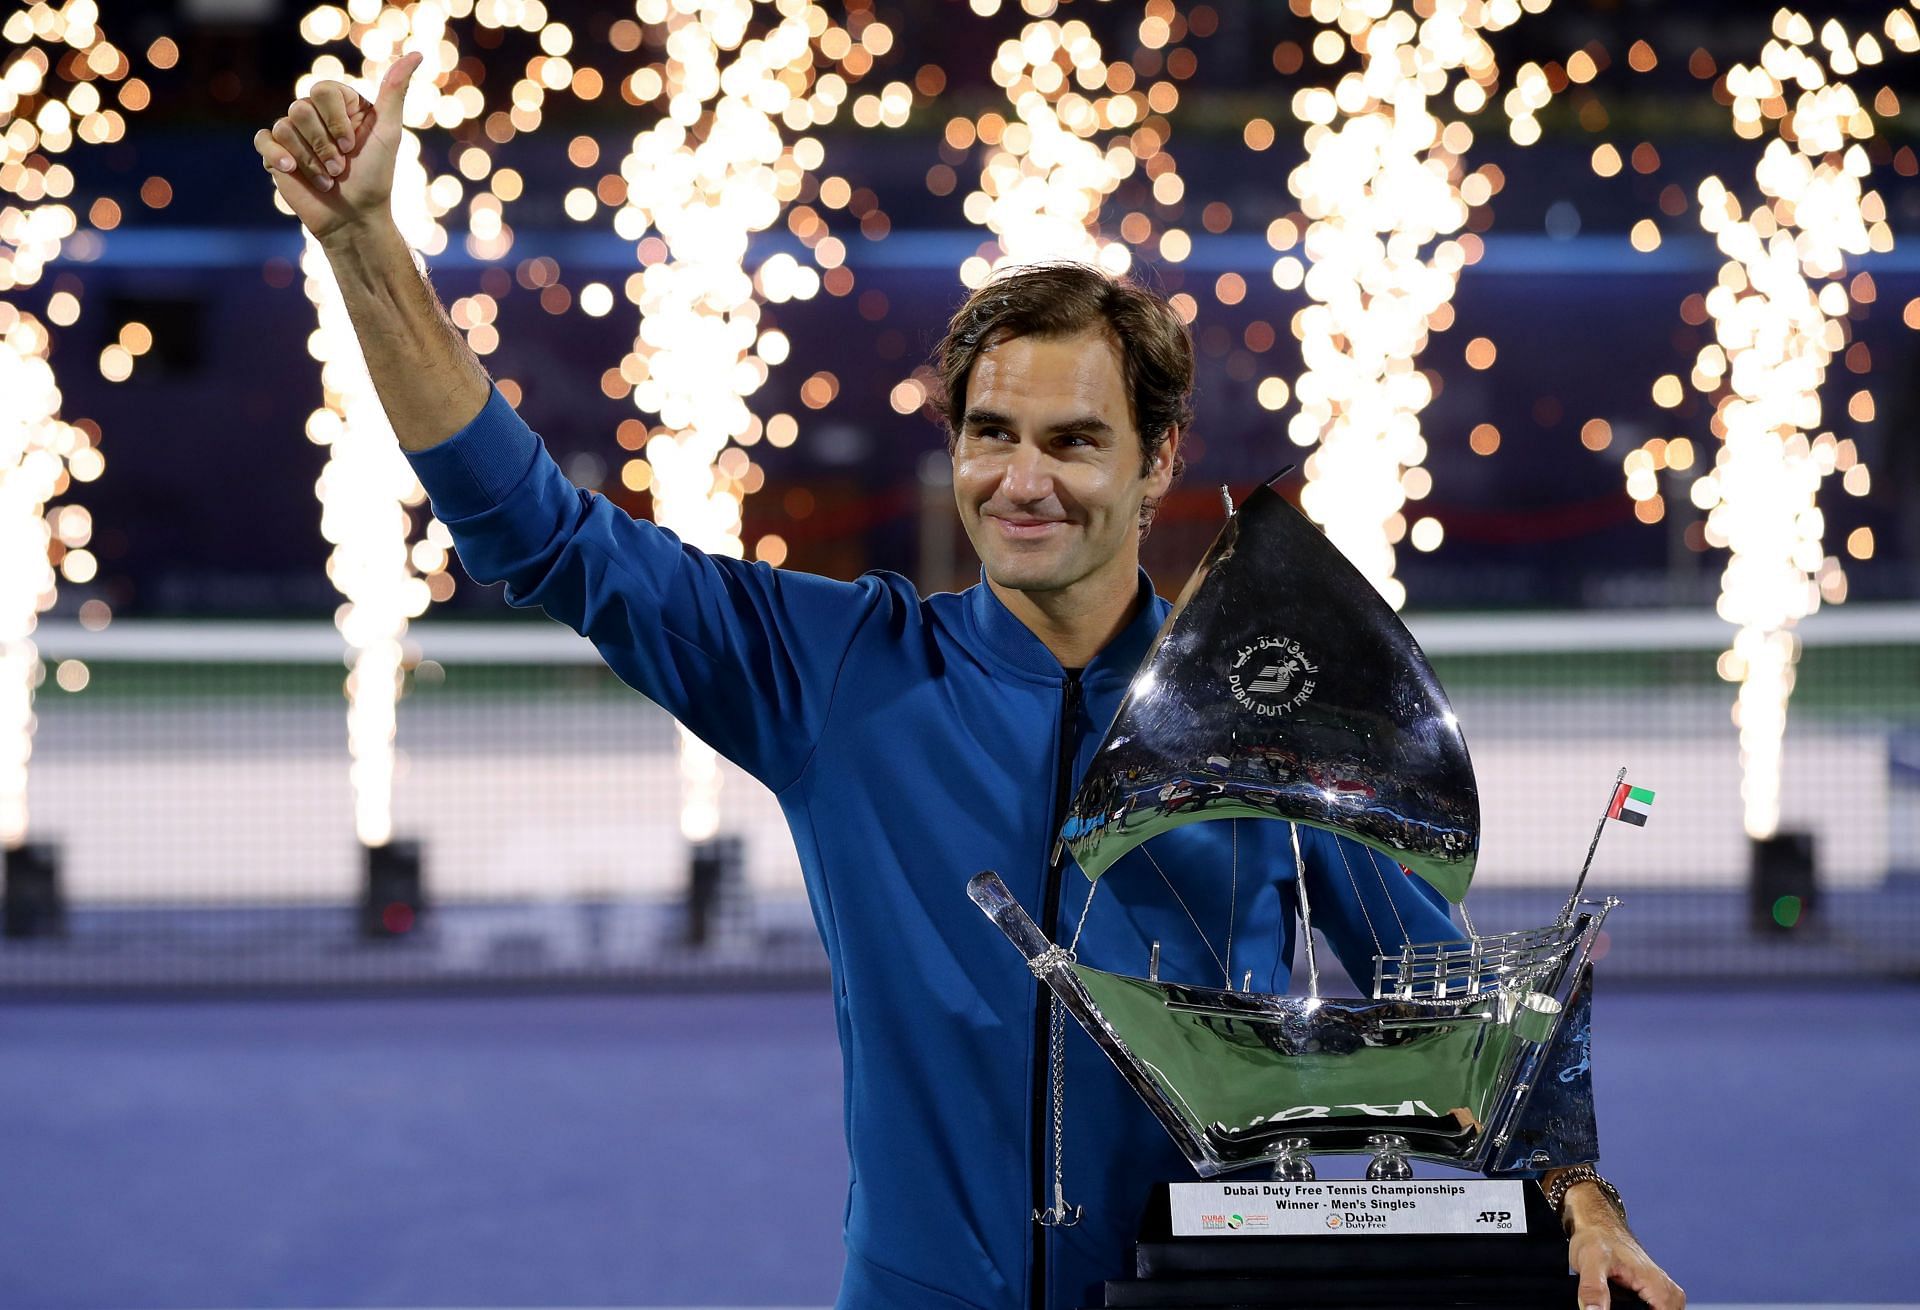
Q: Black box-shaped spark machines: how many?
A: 4